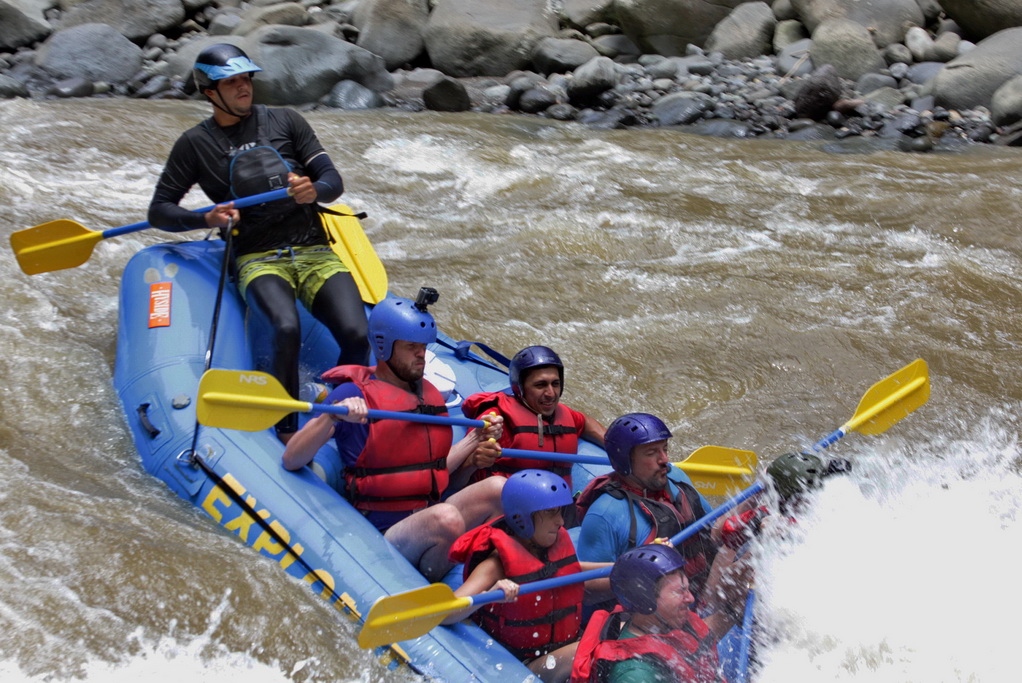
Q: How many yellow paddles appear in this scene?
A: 6